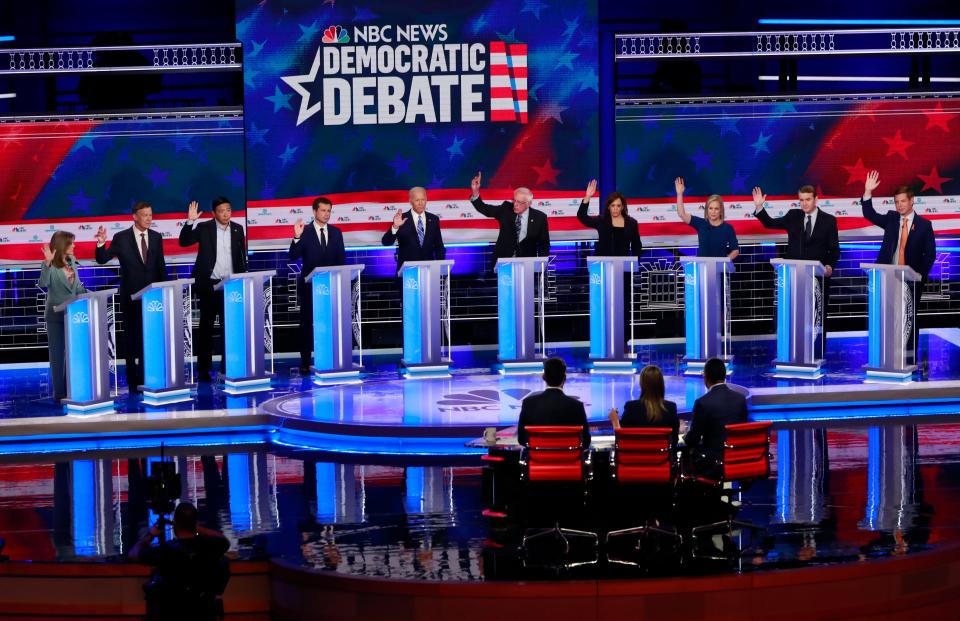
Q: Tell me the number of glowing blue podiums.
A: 10